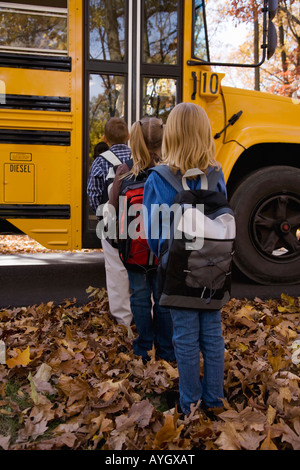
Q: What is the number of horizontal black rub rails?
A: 4